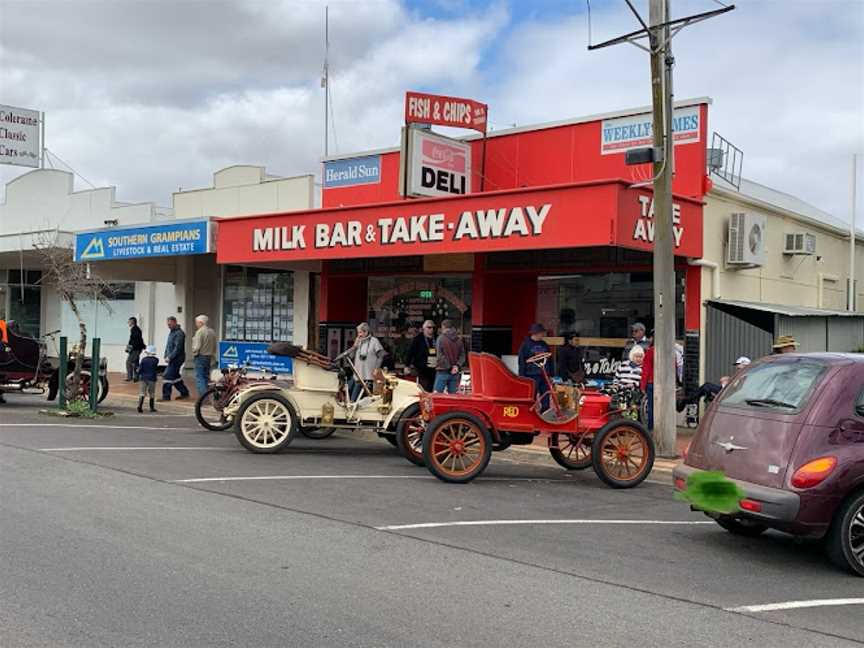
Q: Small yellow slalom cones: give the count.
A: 0